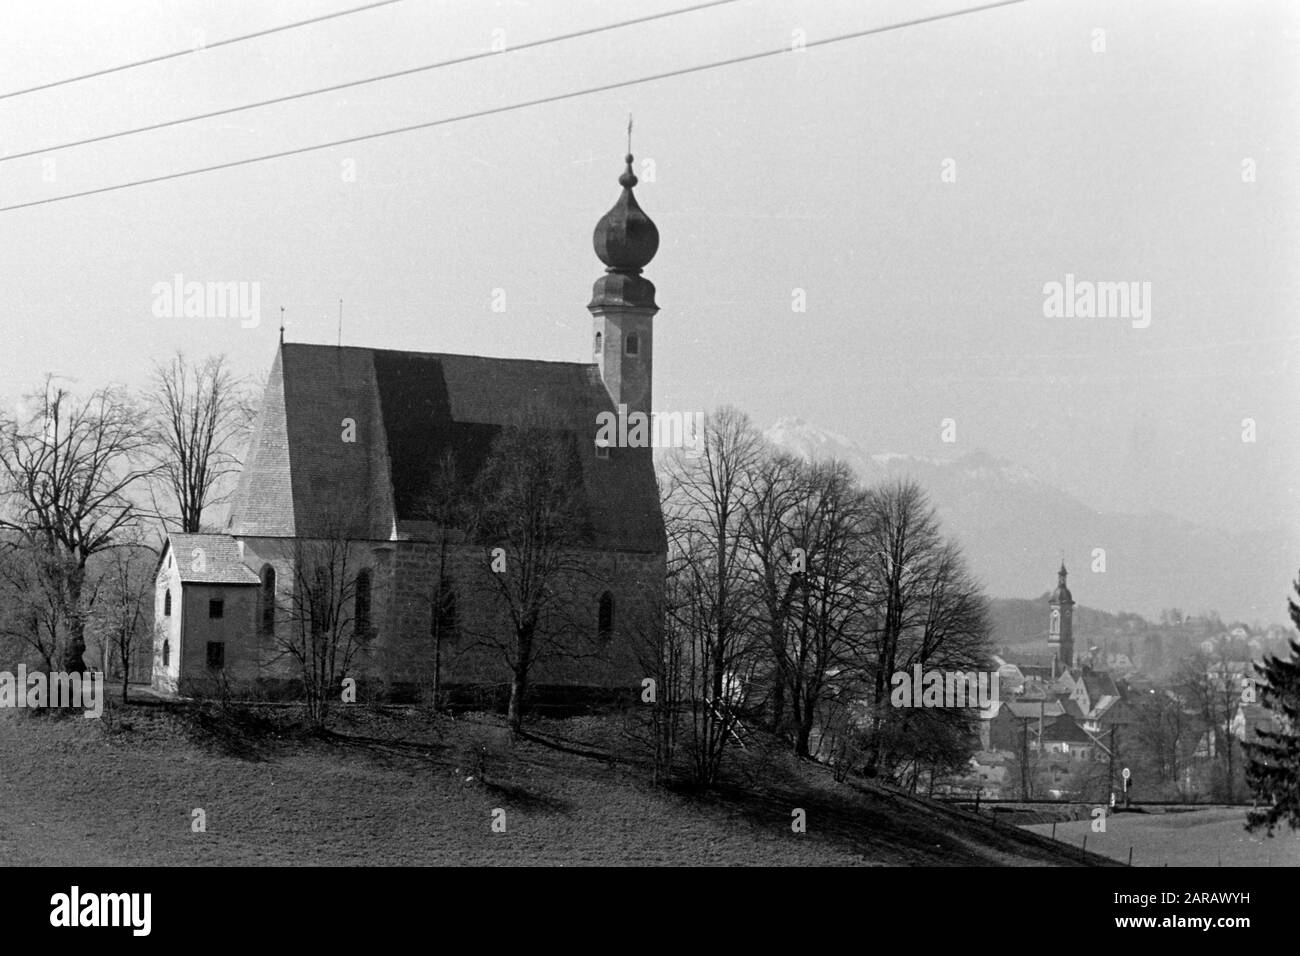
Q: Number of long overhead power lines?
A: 3